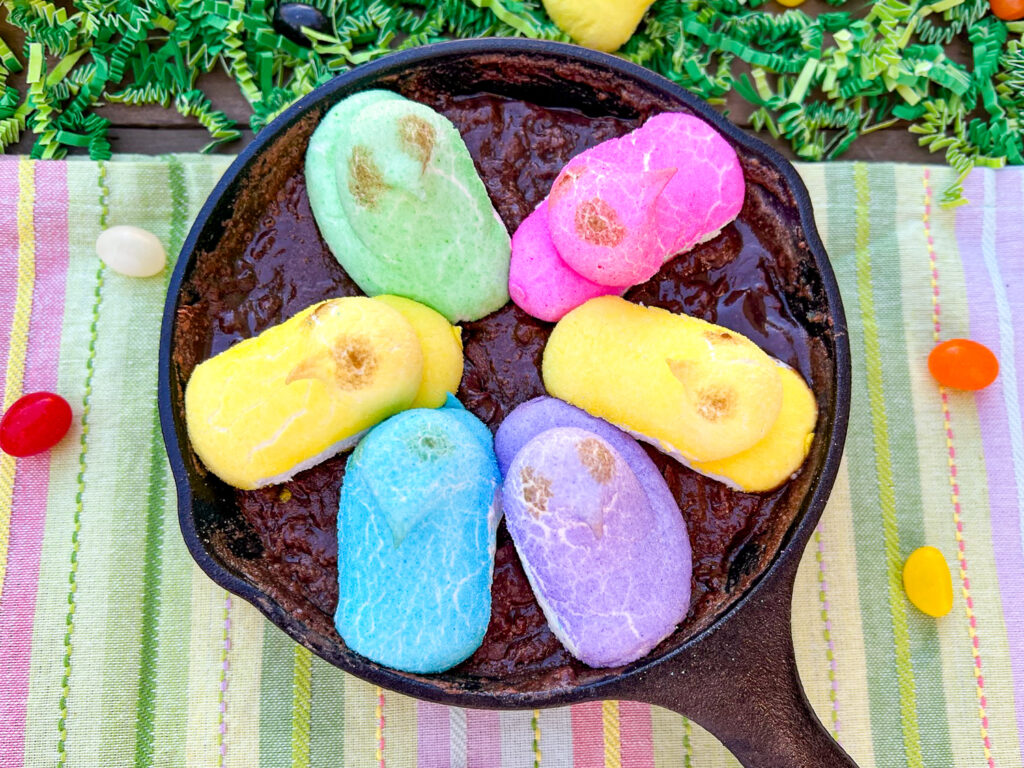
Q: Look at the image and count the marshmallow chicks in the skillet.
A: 6